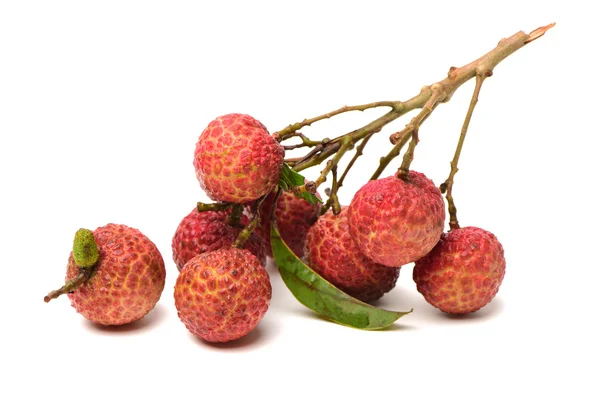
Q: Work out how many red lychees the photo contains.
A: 8